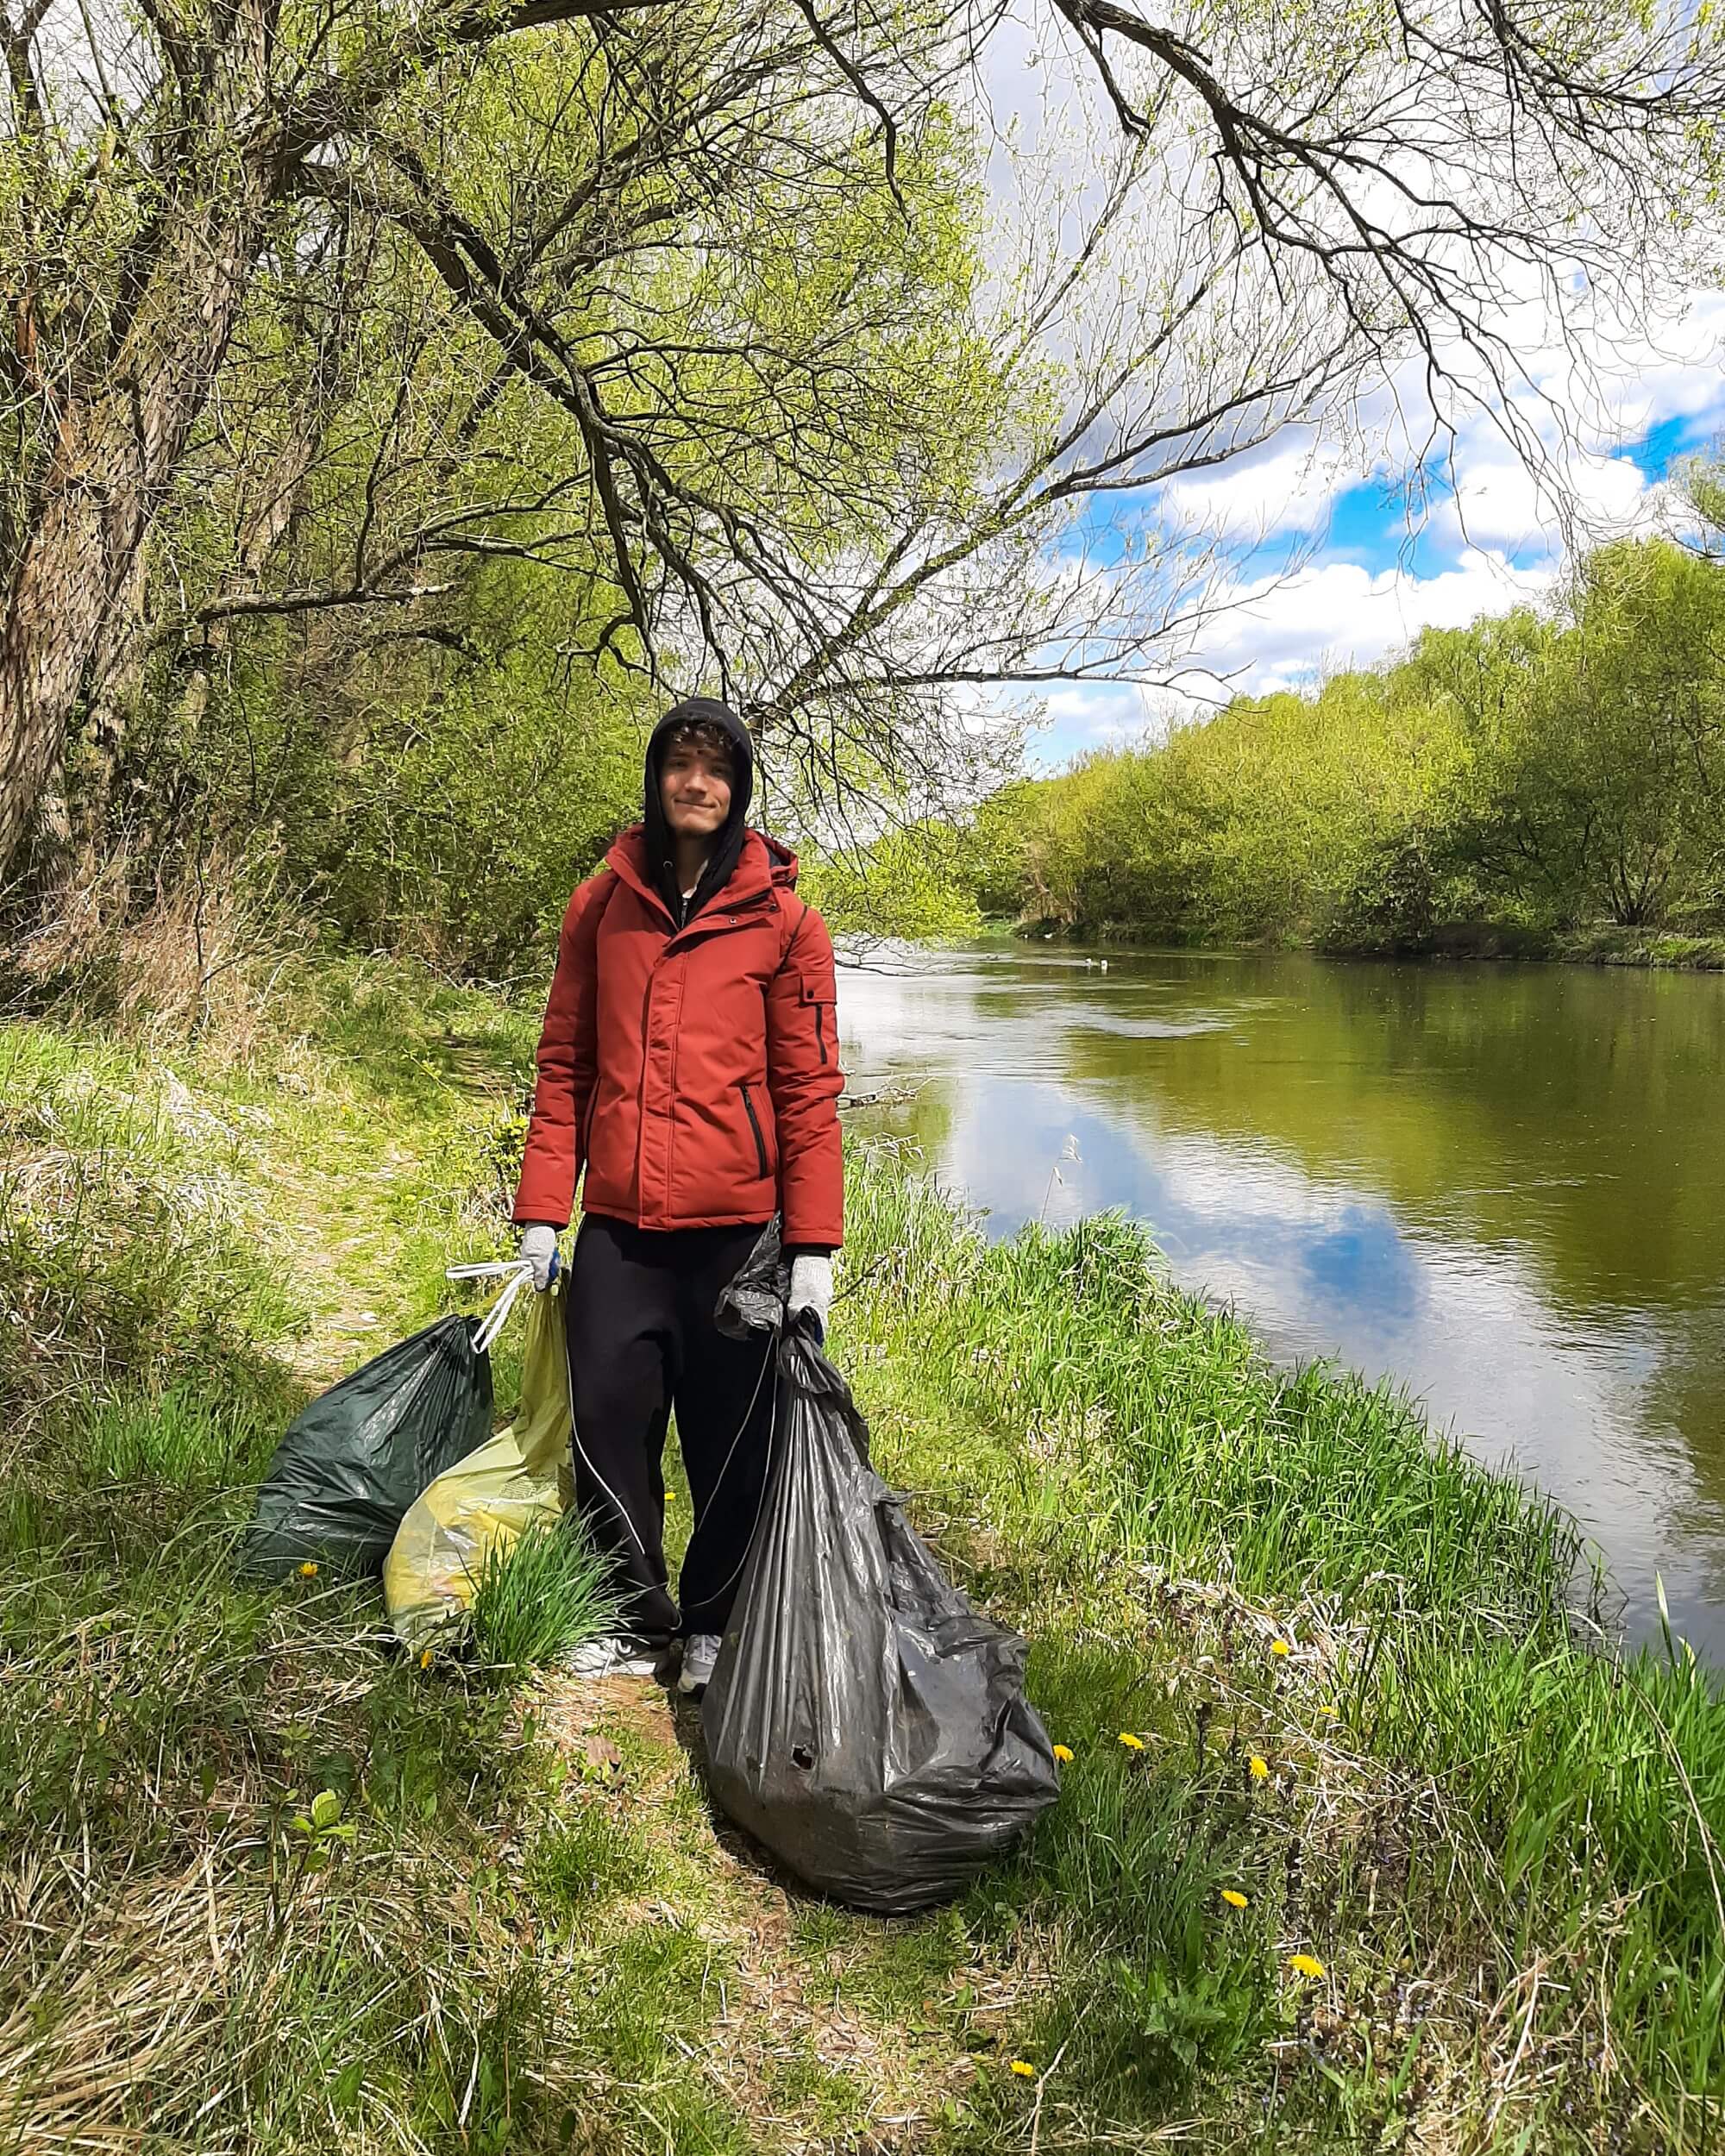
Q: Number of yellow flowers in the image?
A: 11